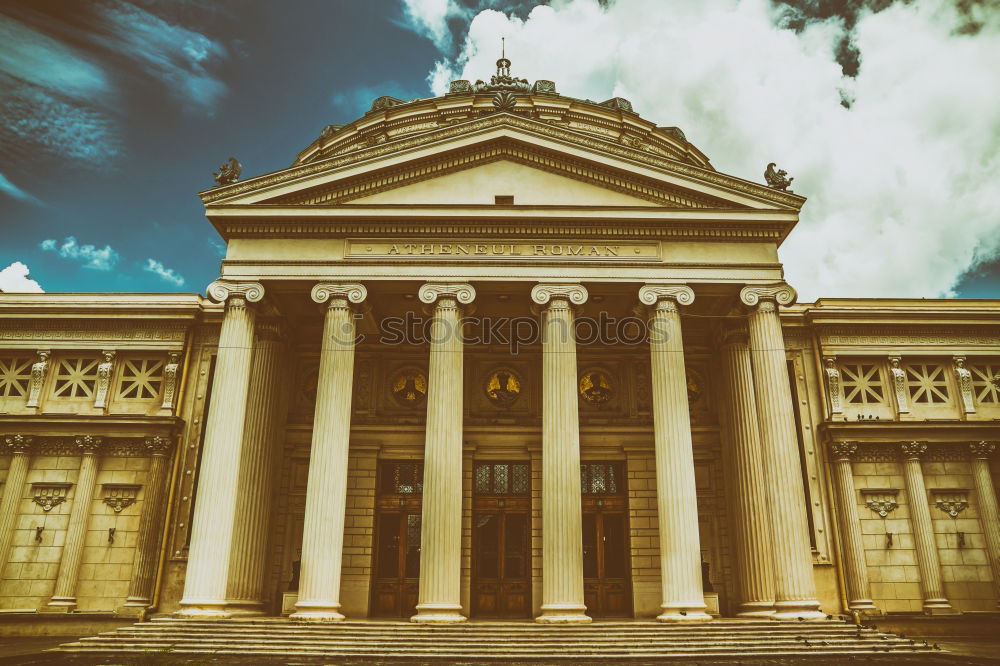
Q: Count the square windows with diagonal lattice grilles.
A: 6